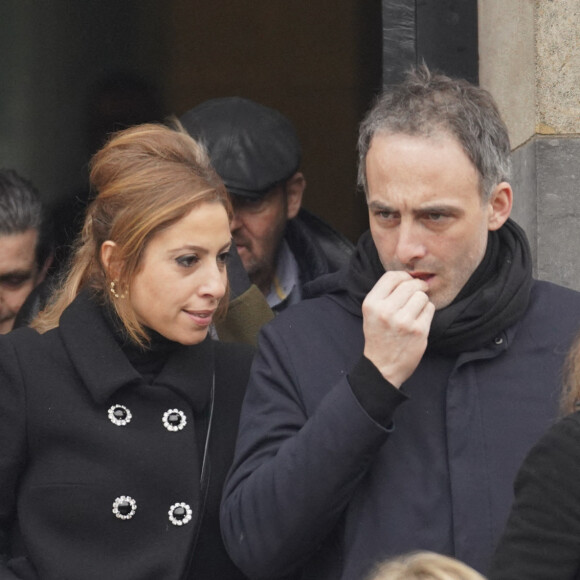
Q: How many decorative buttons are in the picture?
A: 4